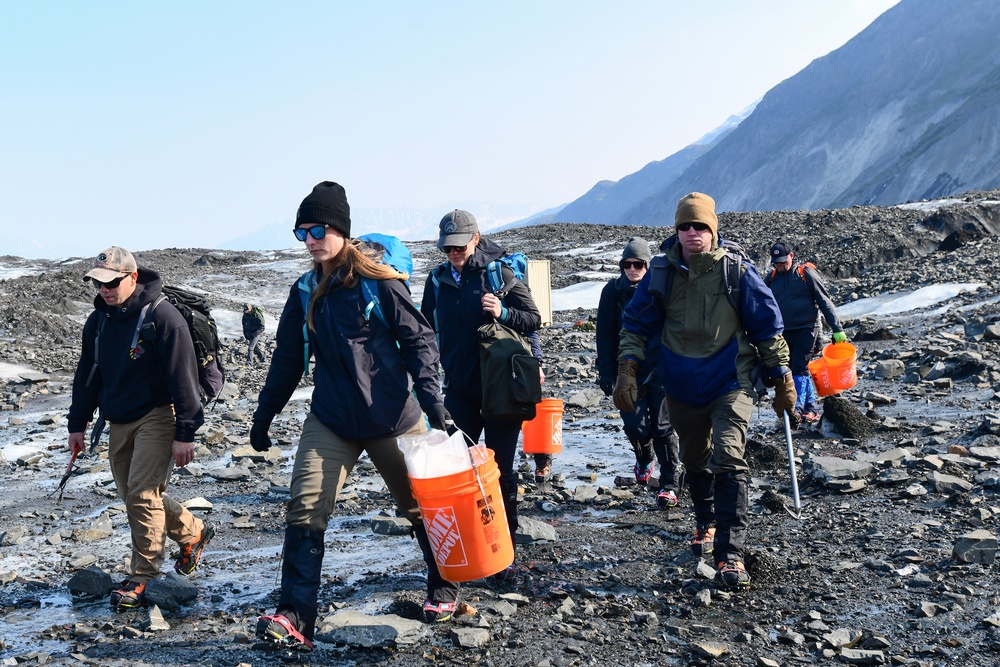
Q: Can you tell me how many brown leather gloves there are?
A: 2